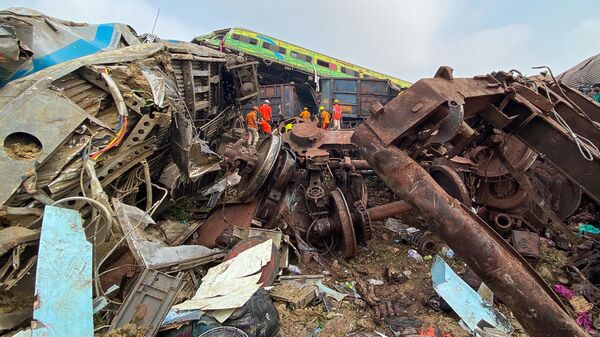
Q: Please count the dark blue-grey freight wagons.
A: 2